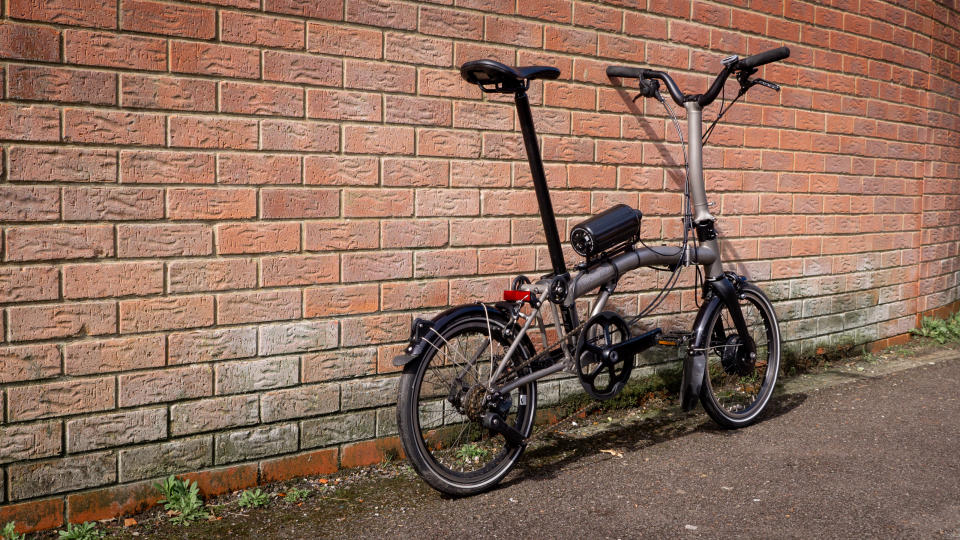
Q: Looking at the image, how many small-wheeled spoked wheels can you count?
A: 2